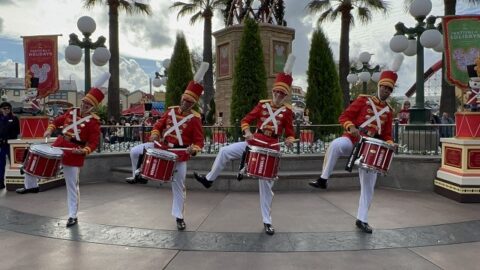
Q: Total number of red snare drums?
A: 4